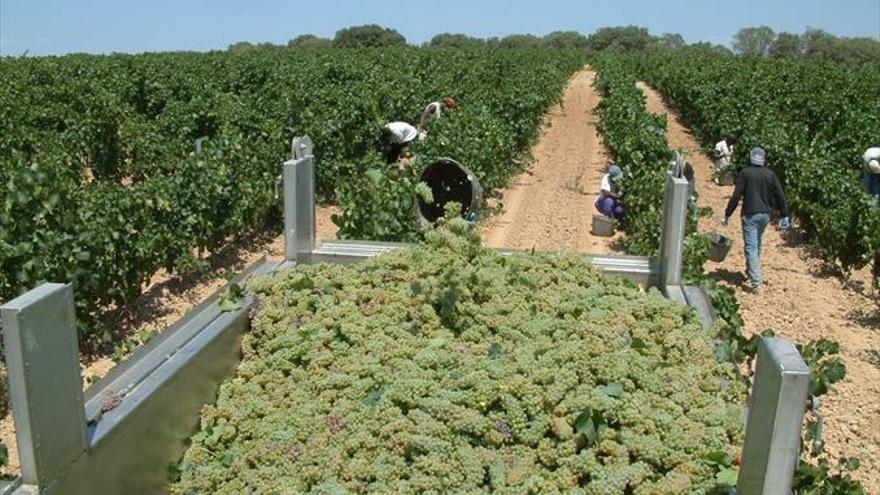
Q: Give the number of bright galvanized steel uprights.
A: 4